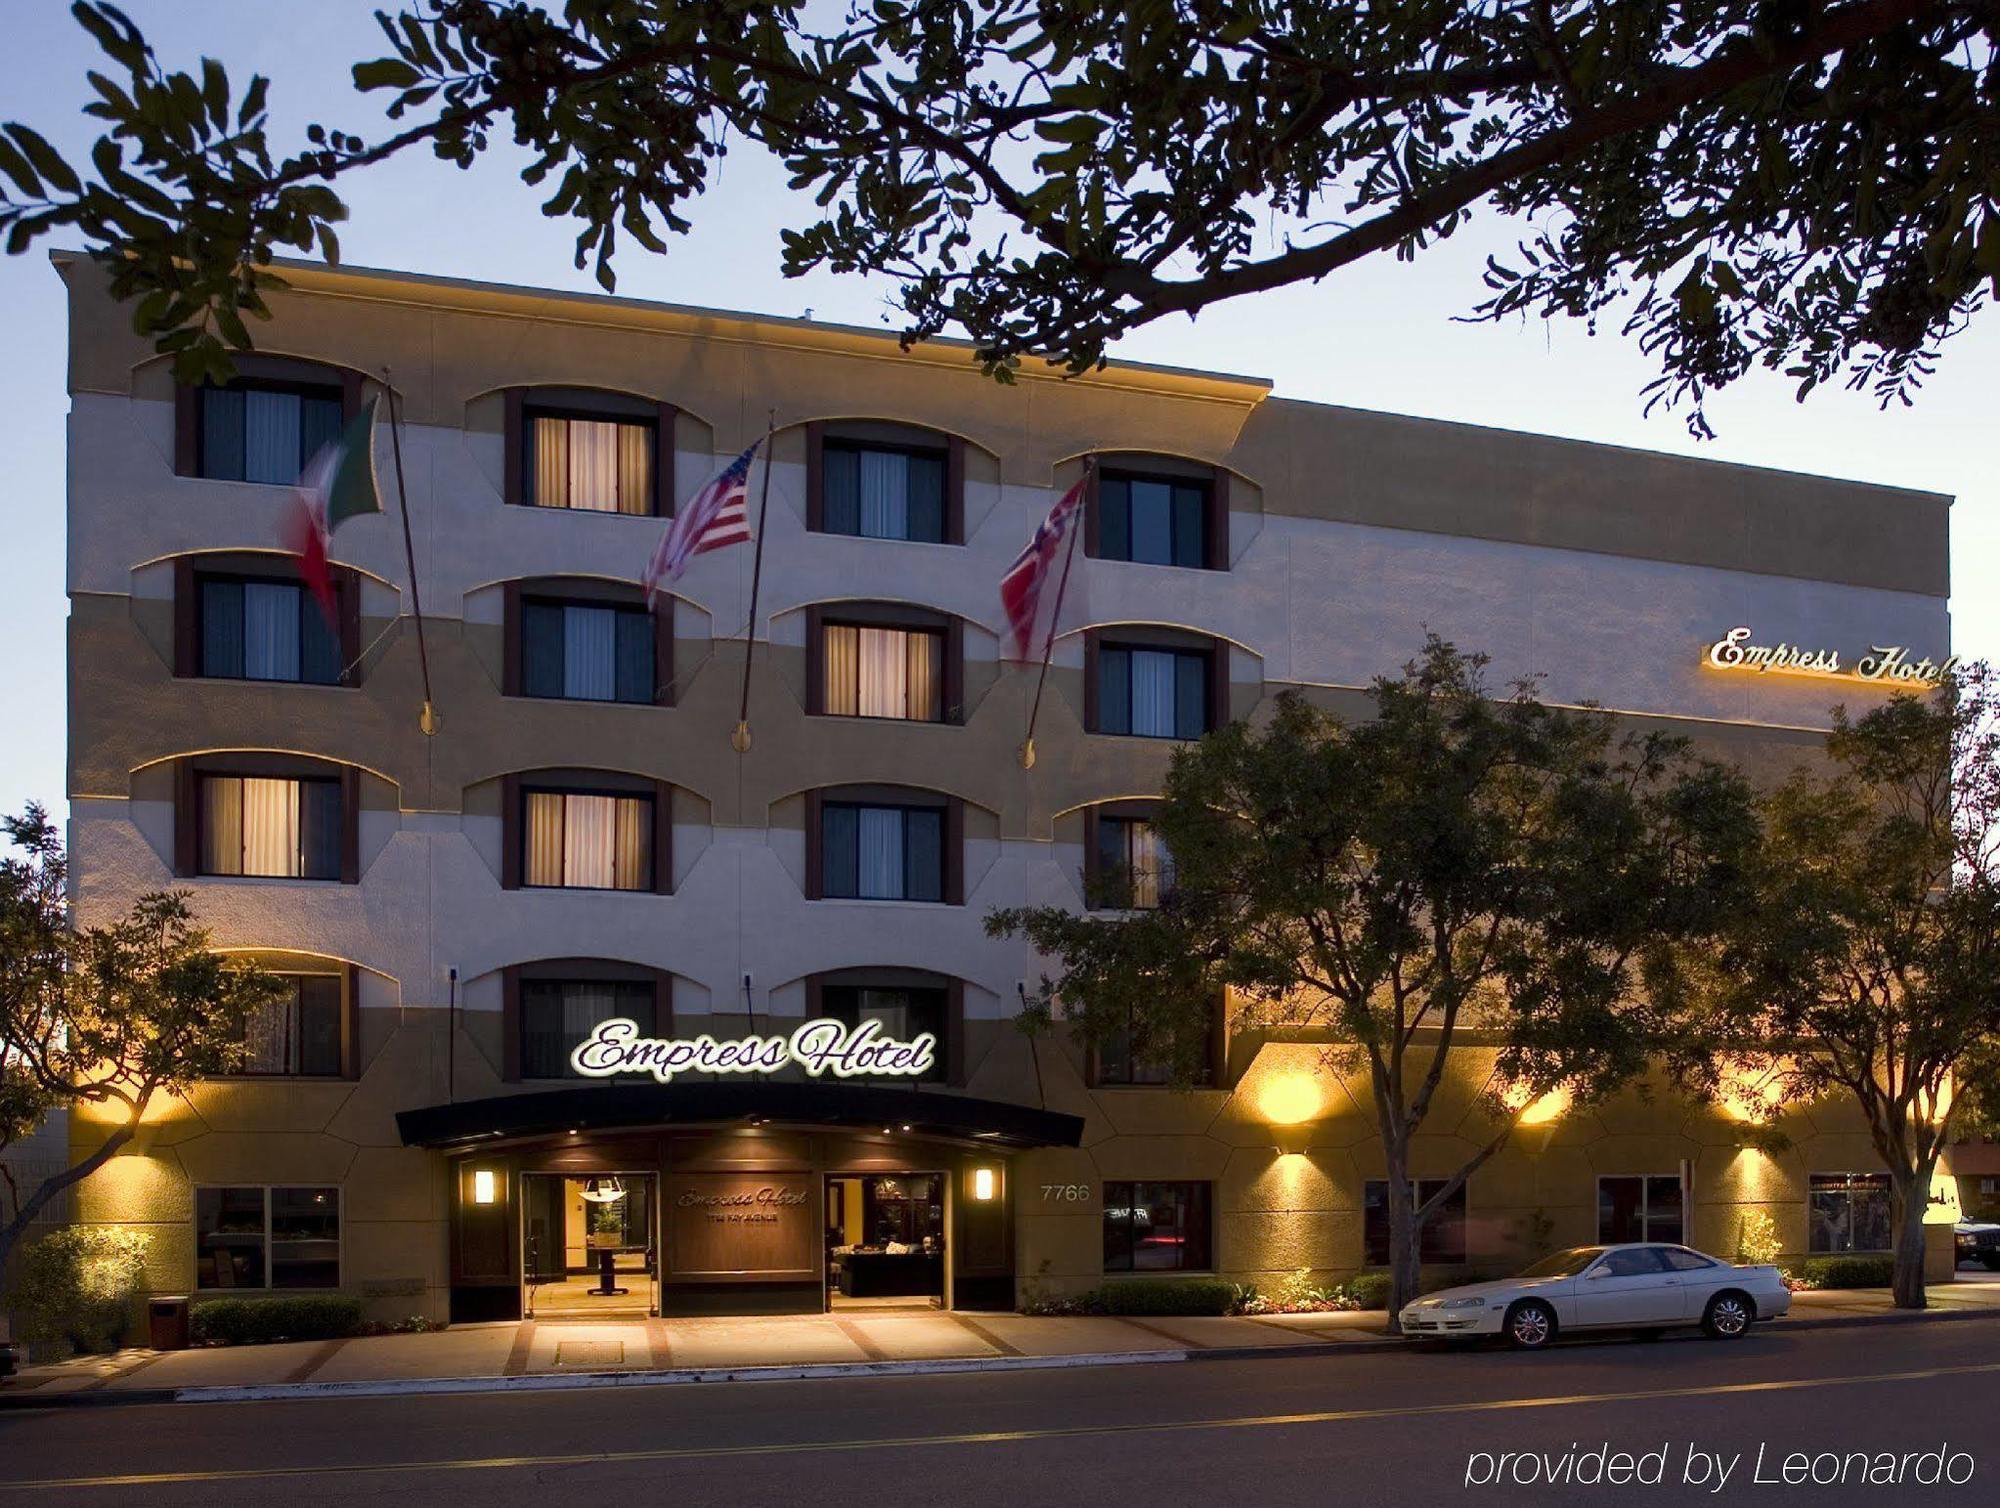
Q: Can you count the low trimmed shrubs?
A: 4